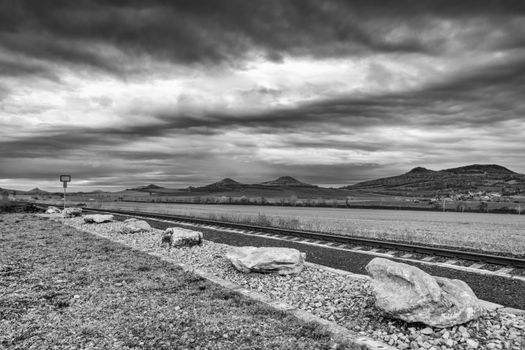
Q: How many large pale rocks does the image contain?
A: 7